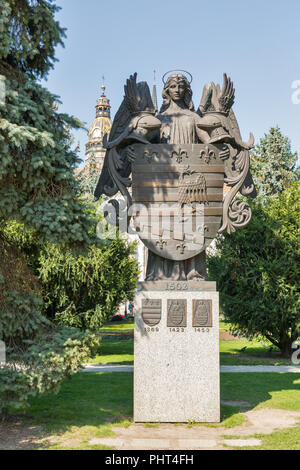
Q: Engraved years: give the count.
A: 4